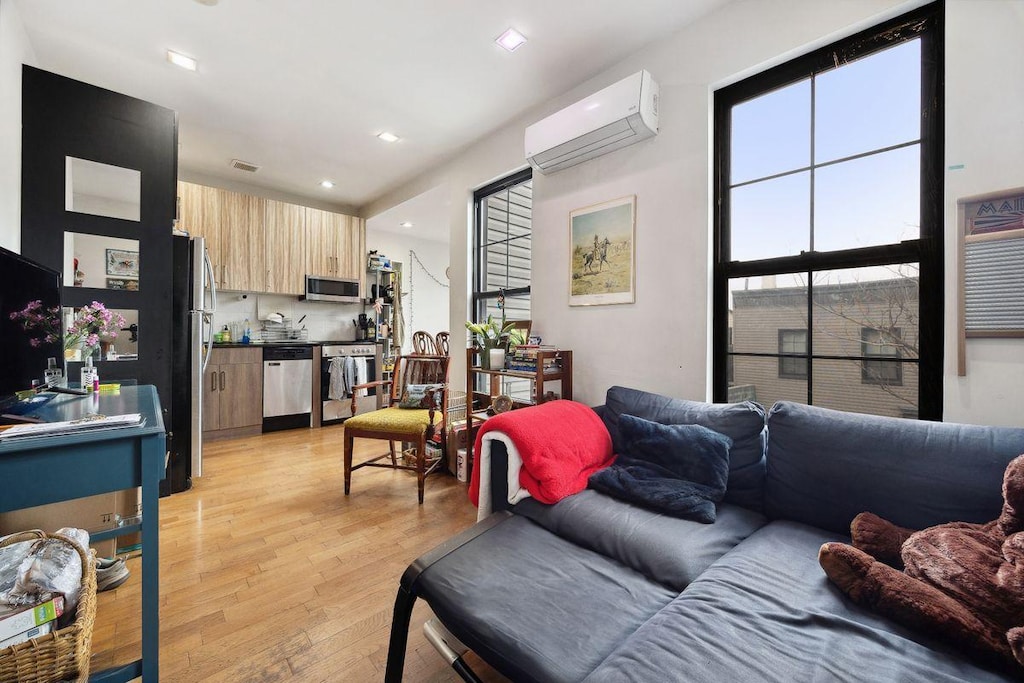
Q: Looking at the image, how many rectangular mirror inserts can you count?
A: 3